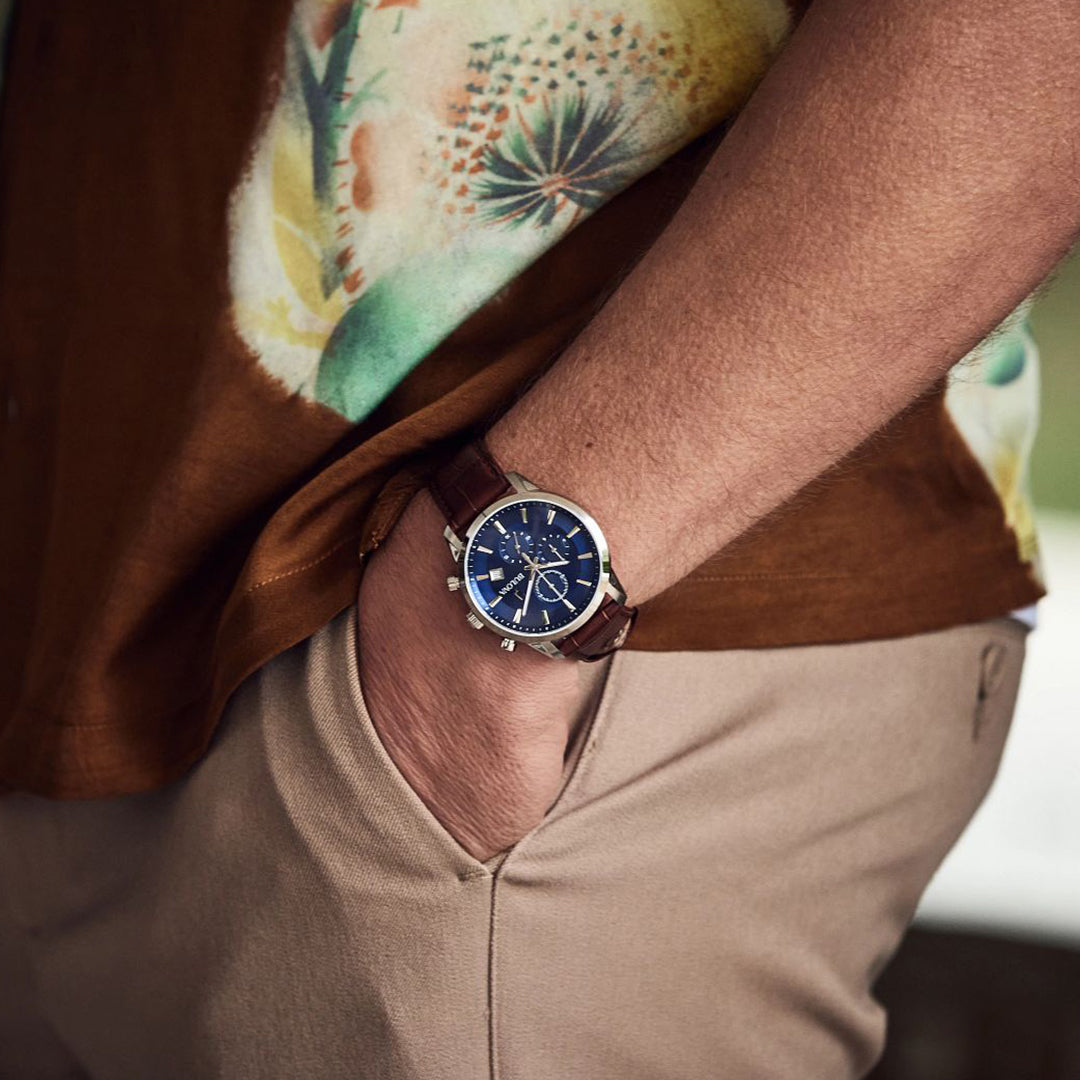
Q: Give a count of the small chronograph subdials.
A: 3